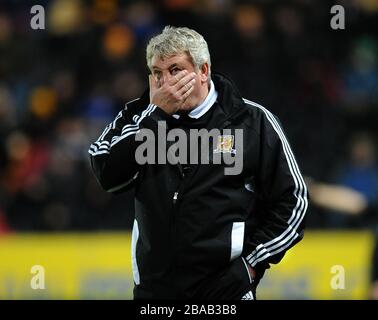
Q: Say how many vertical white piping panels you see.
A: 2